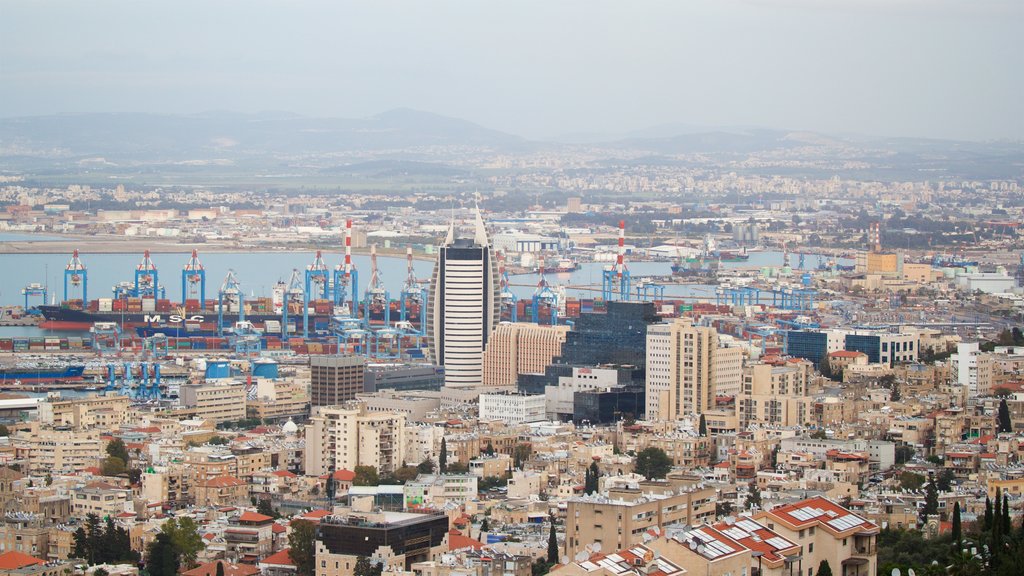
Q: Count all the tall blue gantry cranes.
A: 12